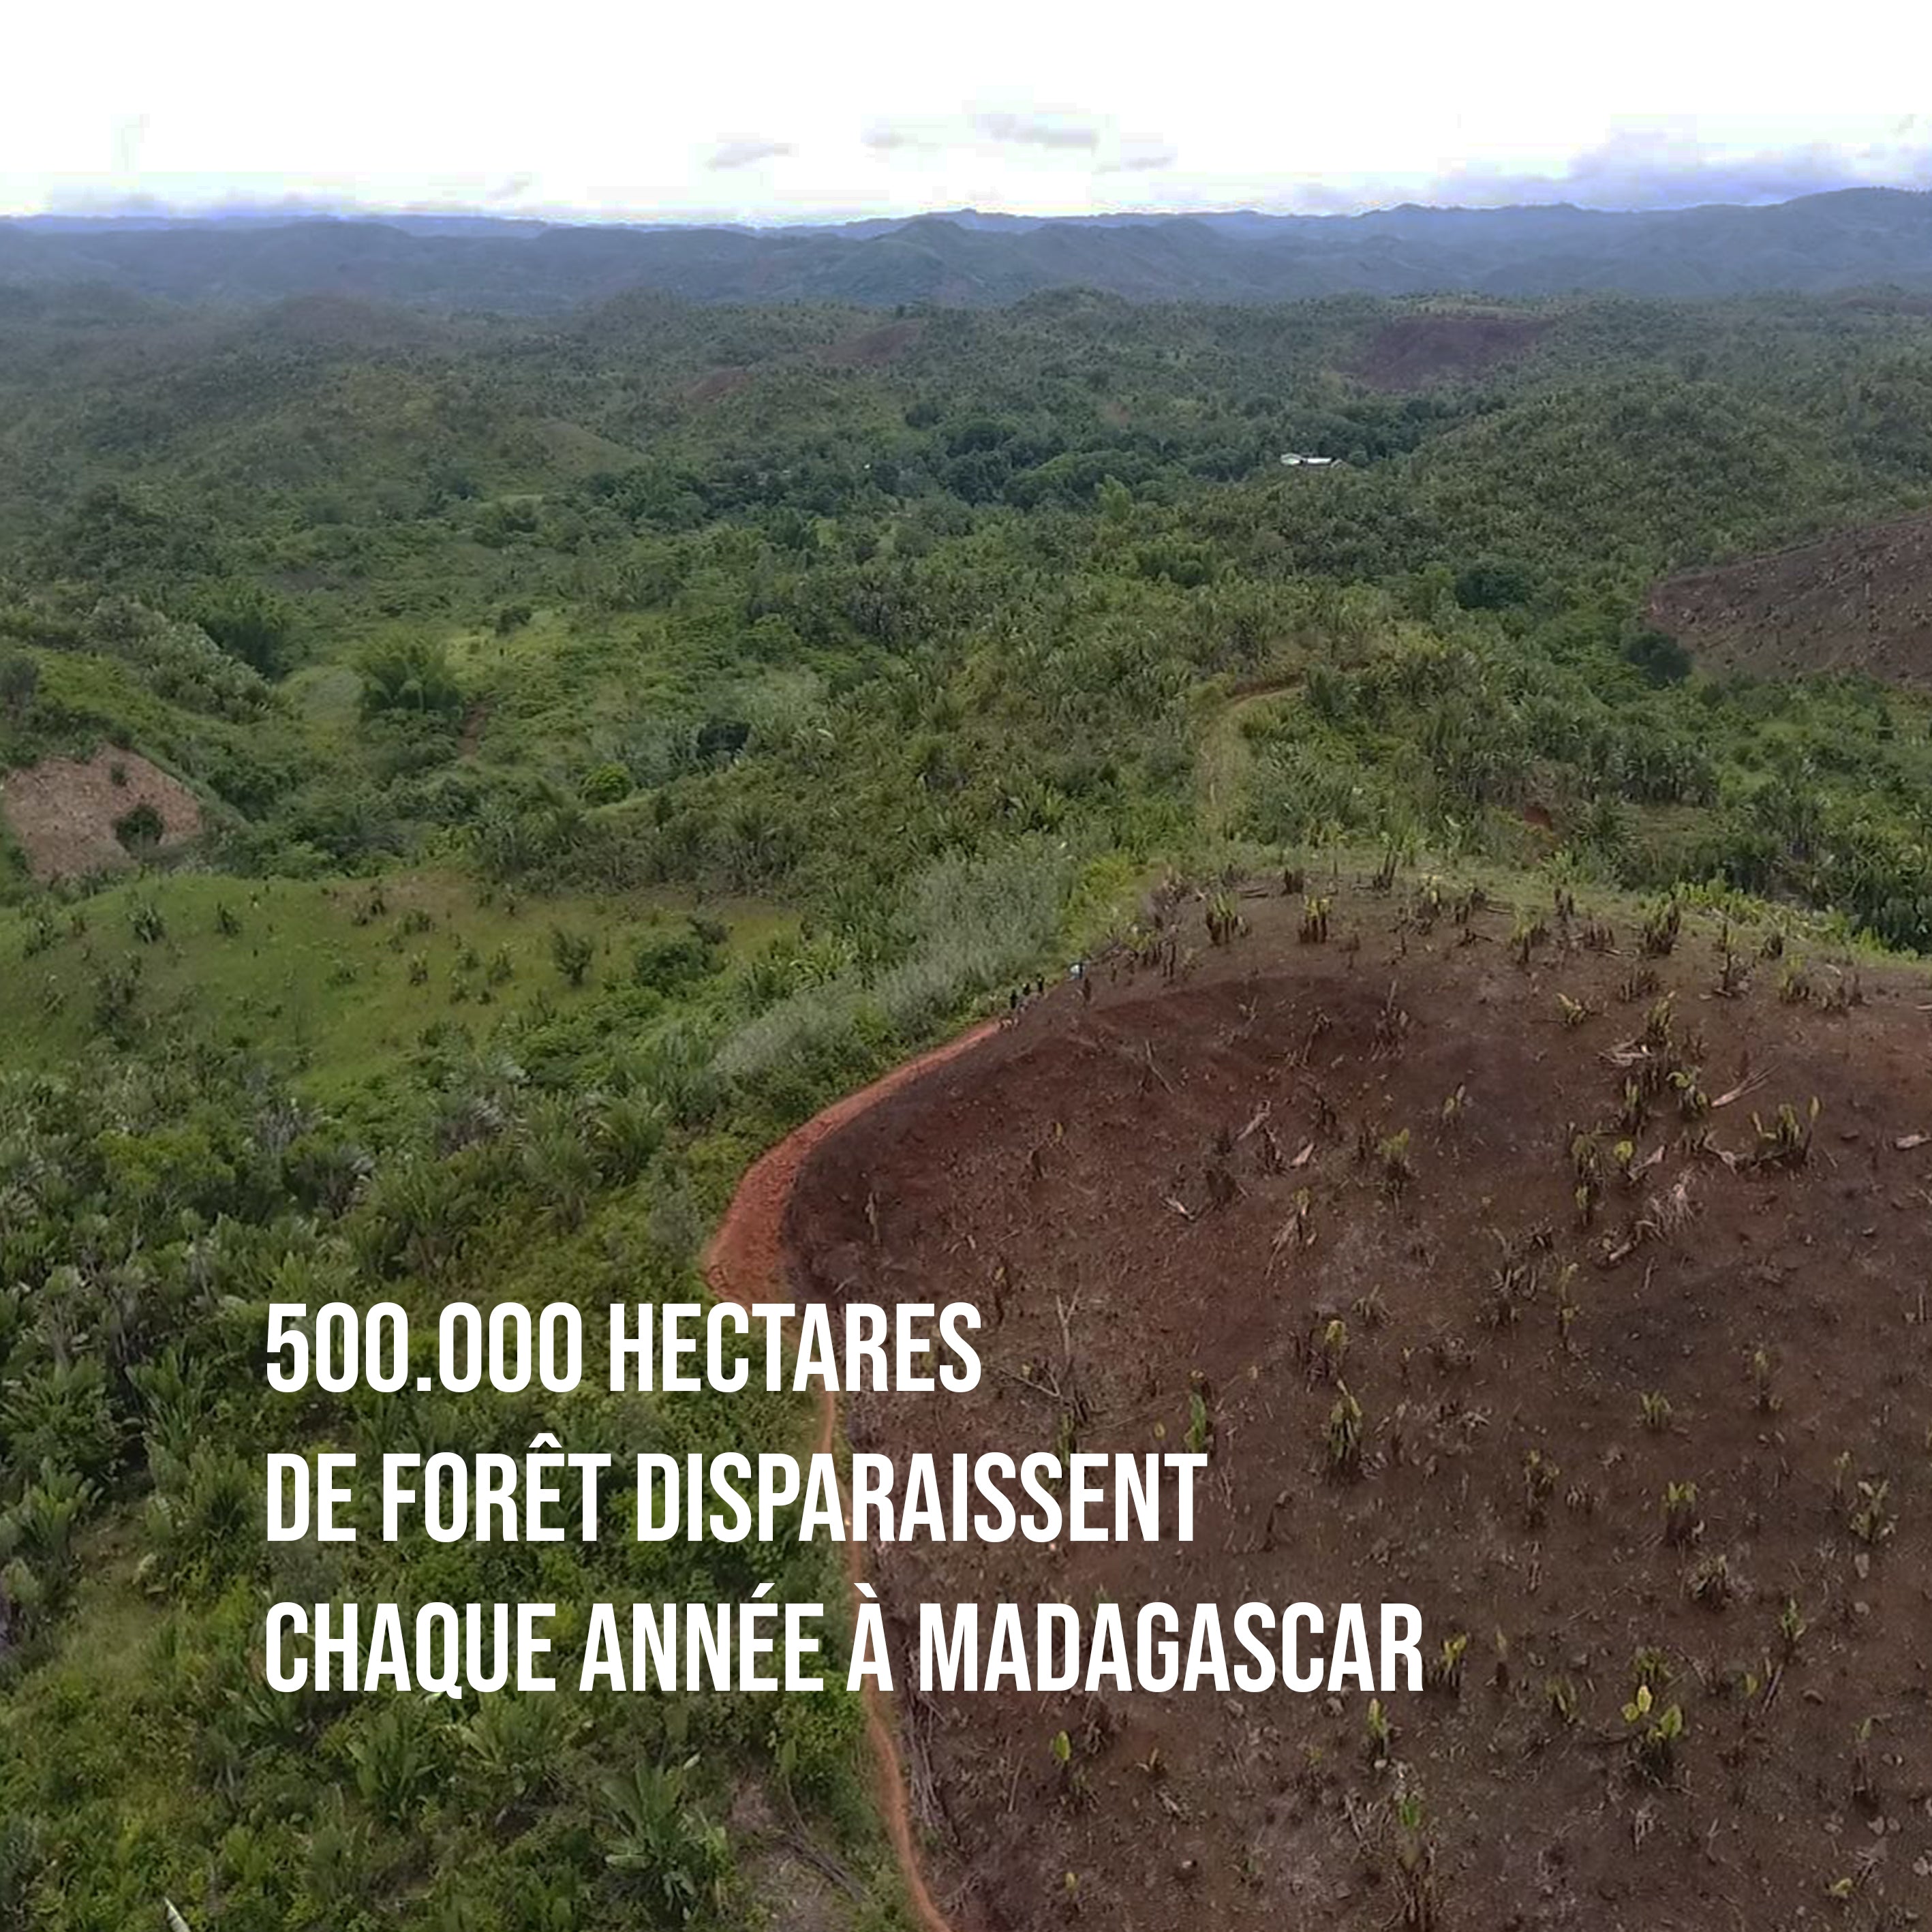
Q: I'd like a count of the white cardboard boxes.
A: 0